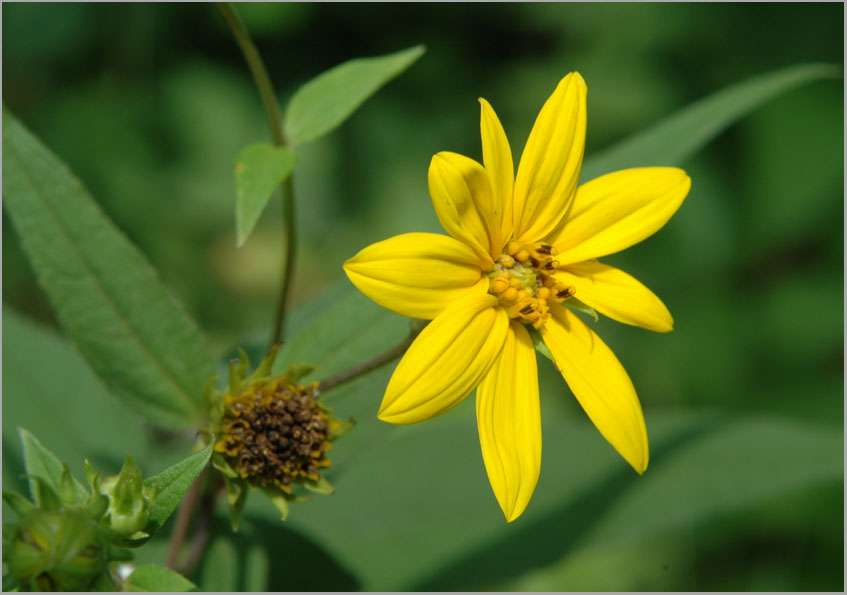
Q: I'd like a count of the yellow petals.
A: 9